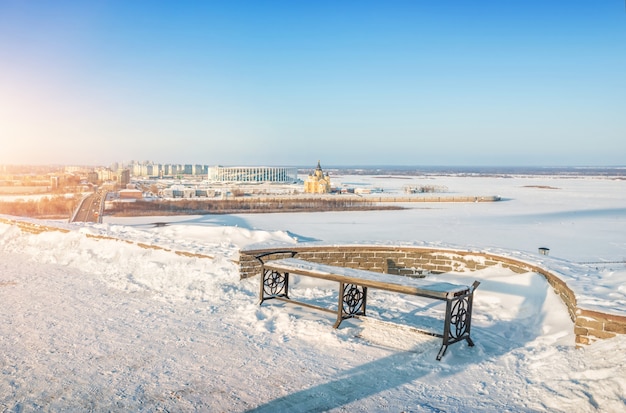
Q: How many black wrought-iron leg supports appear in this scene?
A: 3